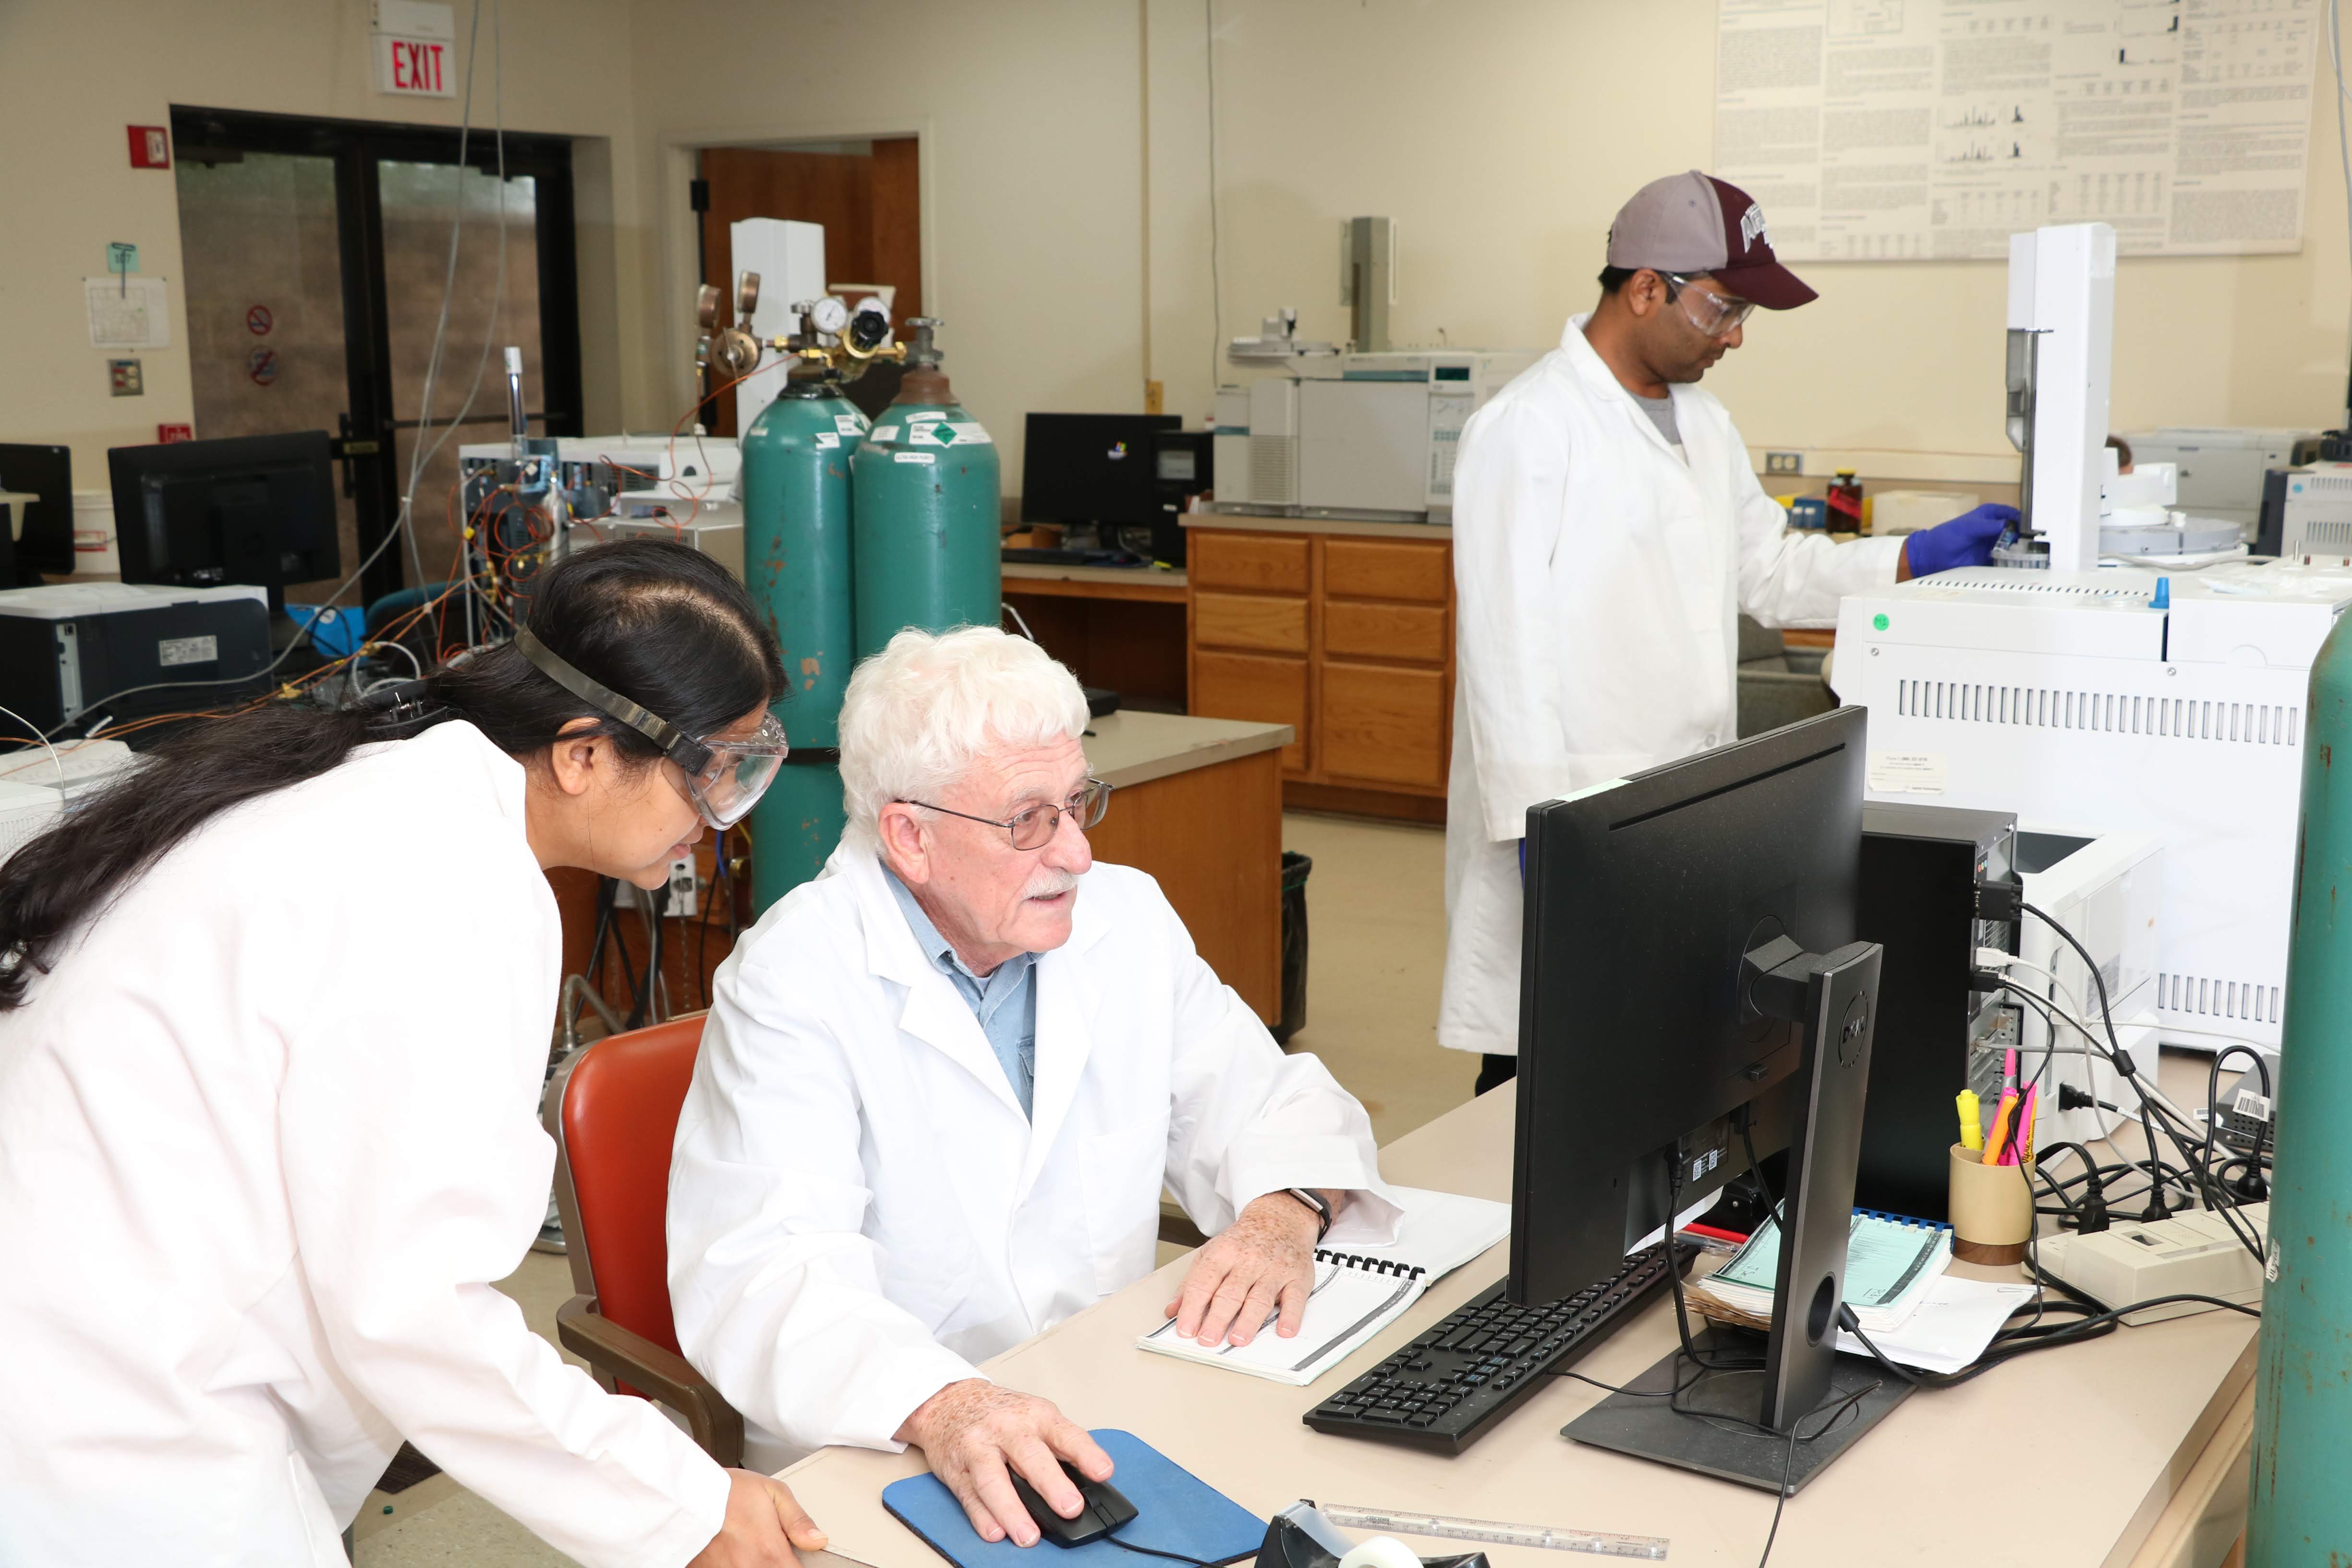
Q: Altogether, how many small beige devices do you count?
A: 1